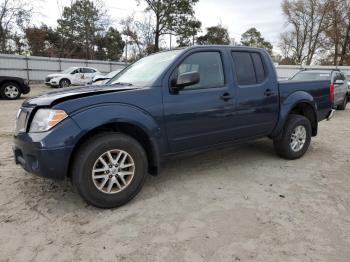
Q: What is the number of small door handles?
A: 2